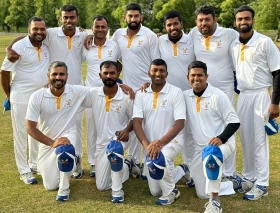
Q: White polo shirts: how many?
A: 11